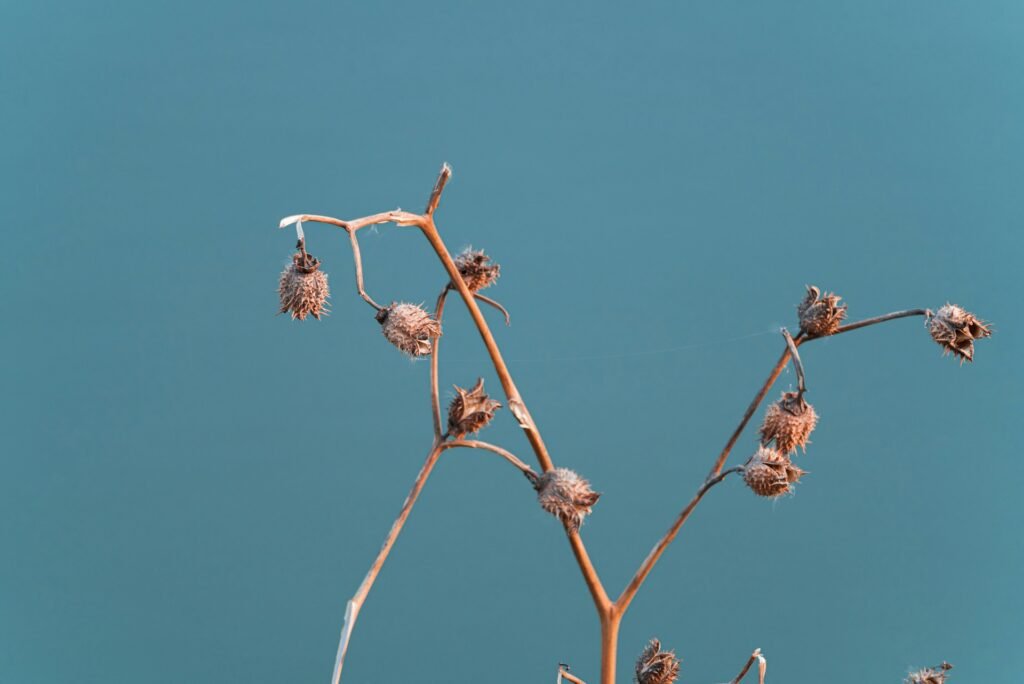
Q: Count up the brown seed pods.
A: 11